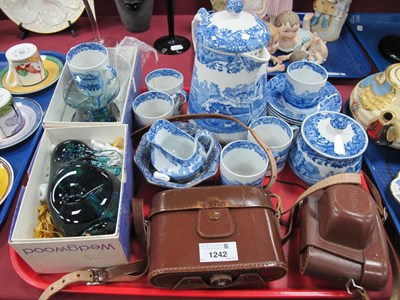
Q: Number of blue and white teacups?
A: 6